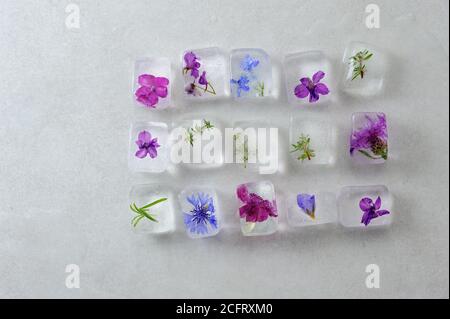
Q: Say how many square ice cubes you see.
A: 15